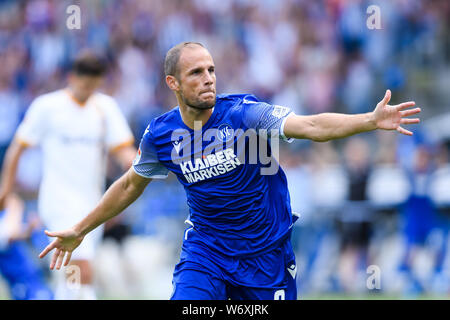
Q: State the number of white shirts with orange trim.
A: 1